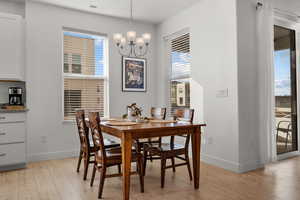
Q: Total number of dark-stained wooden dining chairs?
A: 4